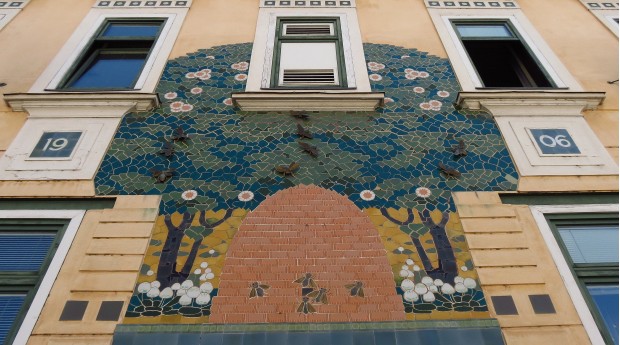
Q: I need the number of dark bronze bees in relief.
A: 9